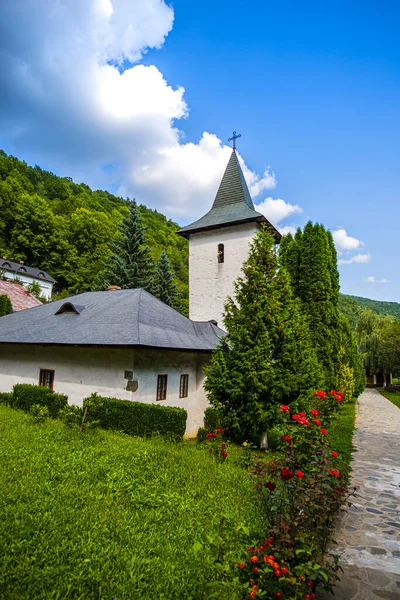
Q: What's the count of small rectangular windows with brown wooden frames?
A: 3